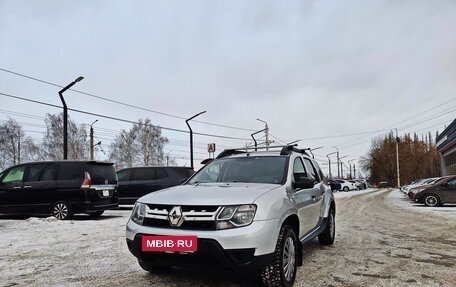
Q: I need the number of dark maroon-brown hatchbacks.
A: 1